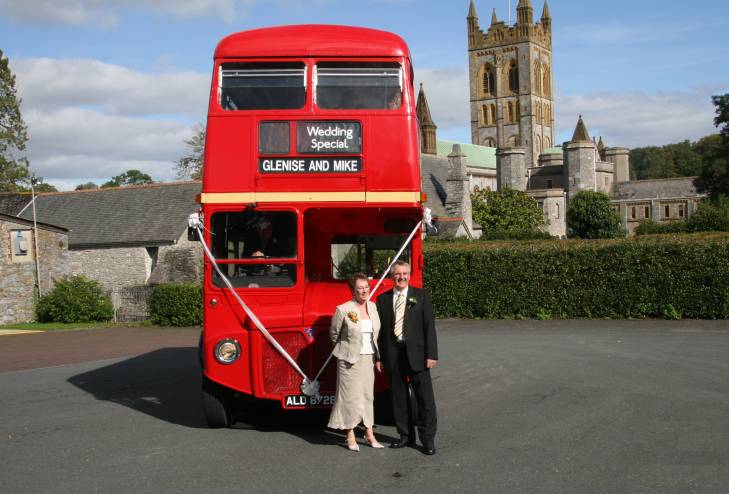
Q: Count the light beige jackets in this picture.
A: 1